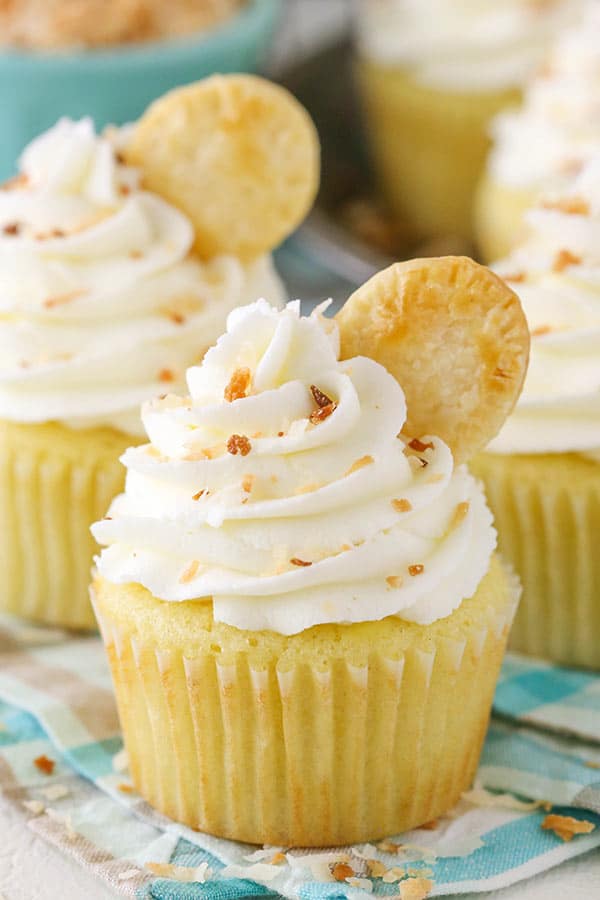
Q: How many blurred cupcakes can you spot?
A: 4